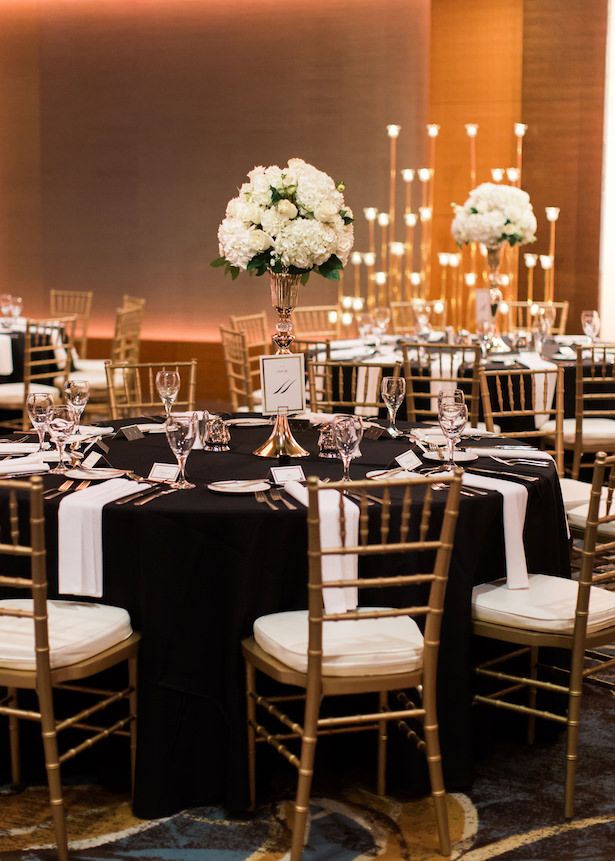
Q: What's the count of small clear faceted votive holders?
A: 2